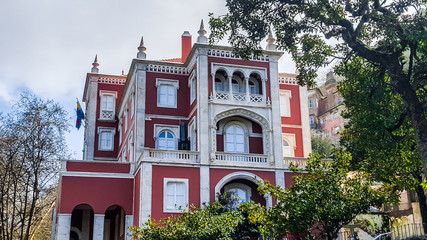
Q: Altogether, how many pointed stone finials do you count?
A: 4